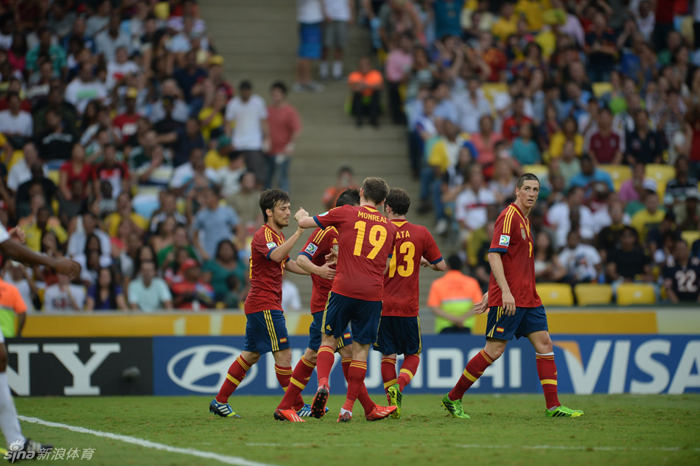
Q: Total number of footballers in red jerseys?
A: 5